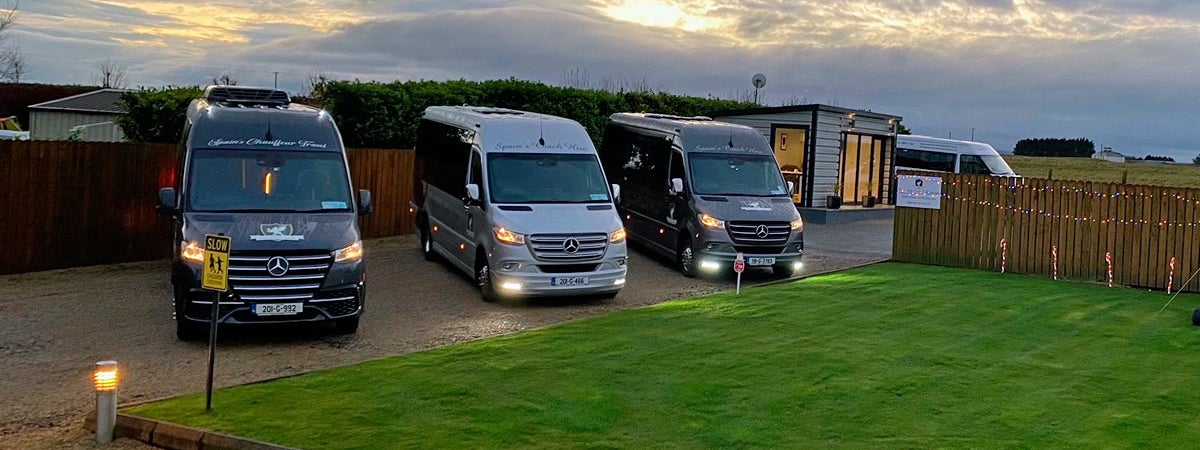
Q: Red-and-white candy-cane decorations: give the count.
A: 4